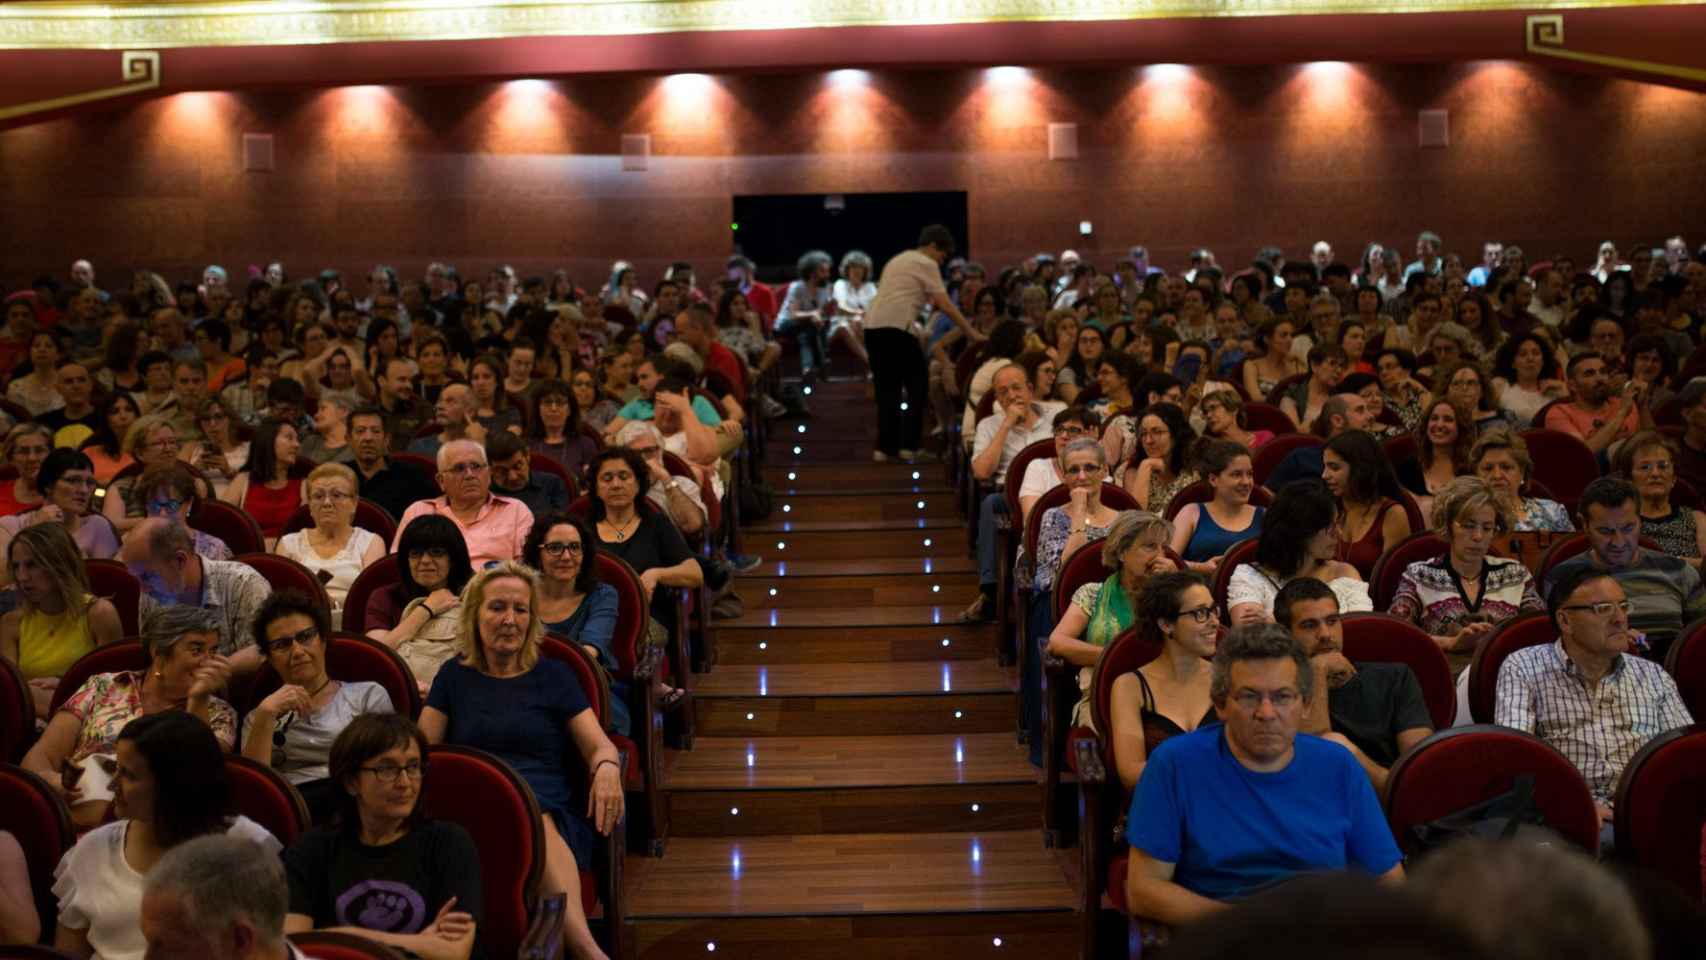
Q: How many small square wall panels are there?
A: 4